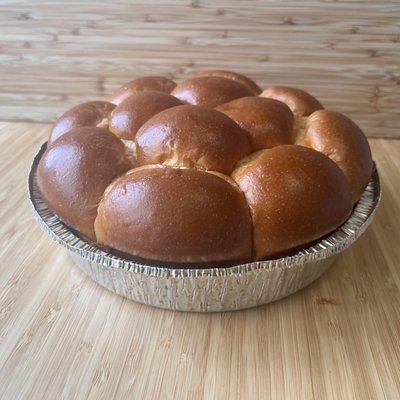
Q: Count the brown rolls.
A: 12